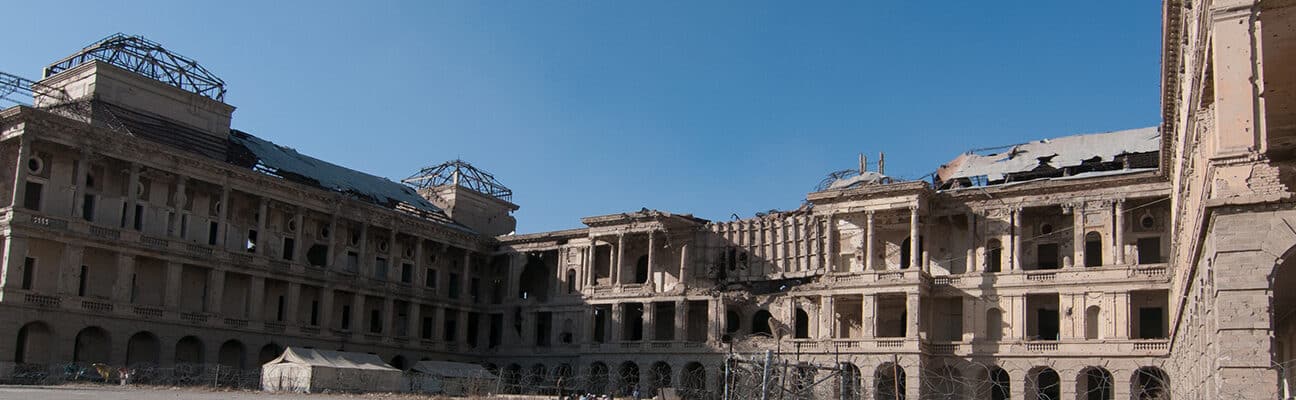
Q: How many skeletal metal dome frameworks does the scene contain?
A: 2